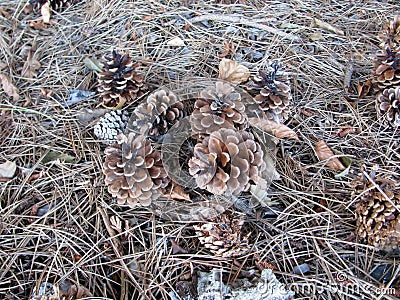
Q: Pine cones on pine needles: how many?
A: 13